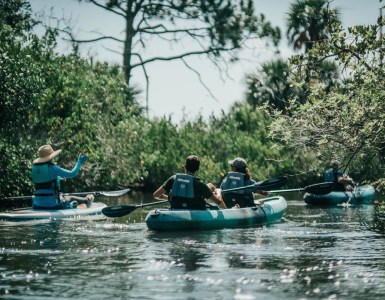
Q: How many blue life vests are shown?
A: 4